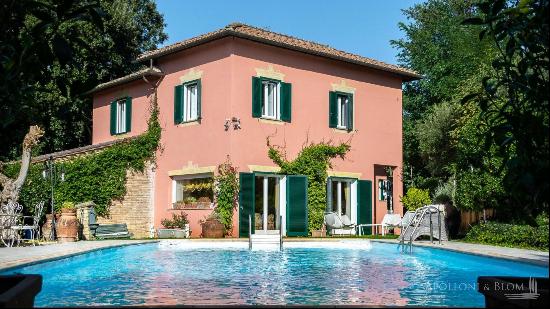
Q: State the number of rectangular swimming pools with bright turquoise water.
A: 1